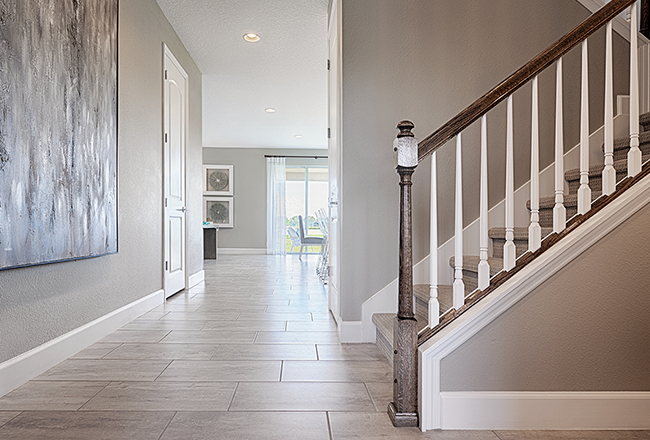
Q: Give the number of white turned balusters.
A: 9